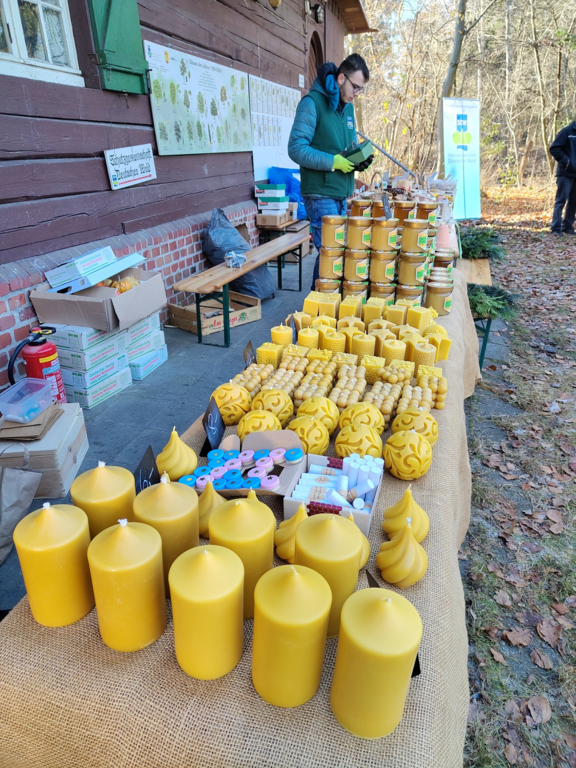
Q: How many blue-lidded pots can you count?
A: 11